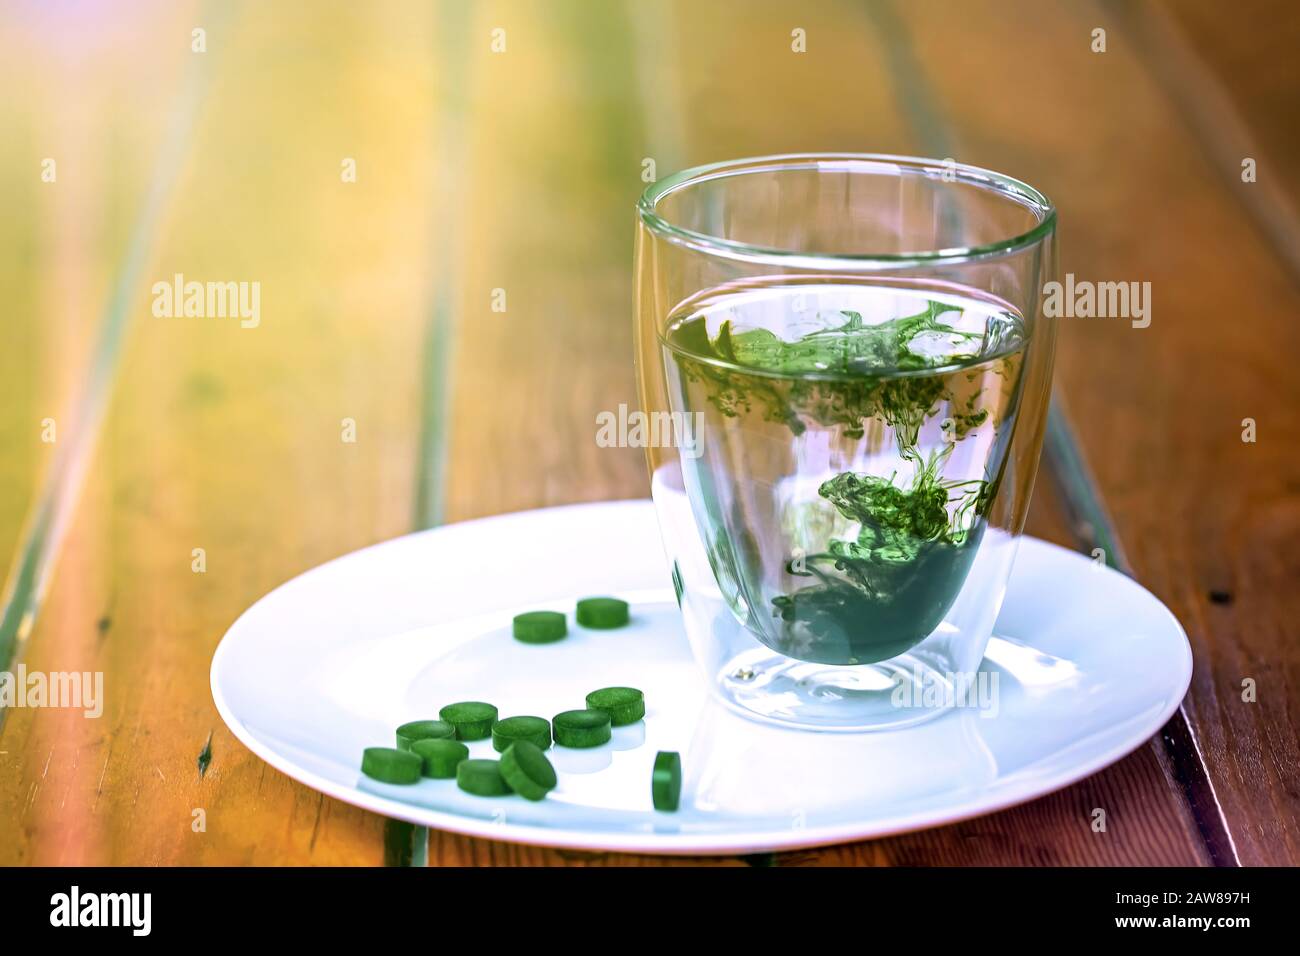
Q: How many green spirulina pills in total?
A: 12